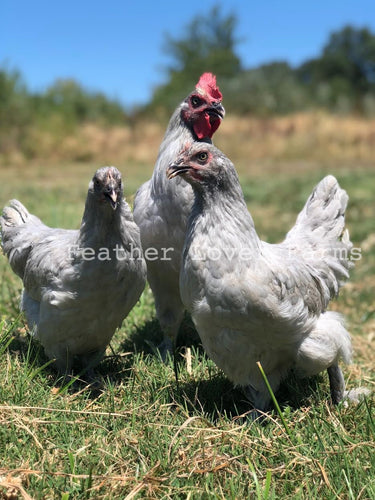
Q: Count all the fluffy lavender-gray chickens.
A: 3